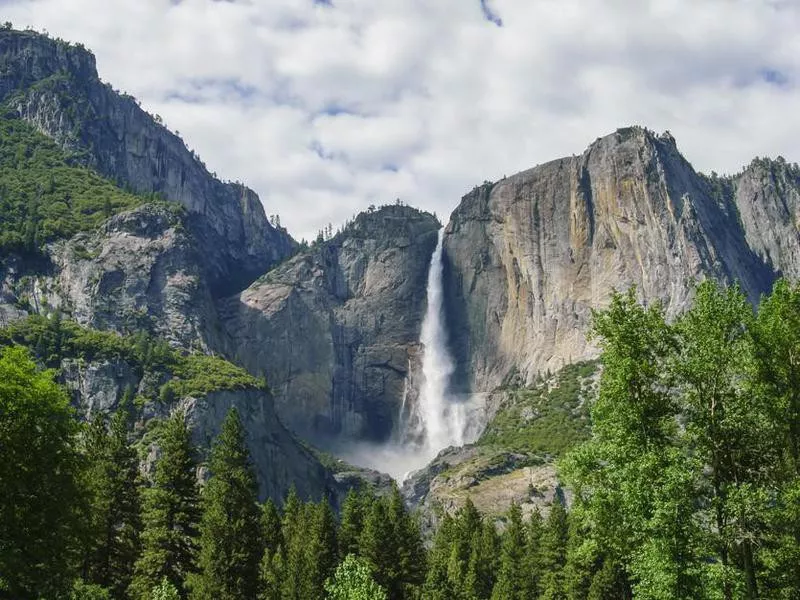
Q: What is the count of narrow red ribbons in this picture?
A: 0